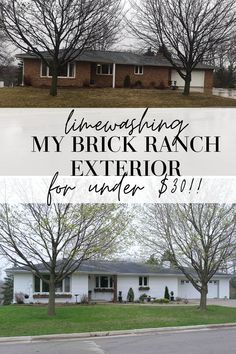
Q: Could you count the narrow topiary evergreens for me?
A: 2